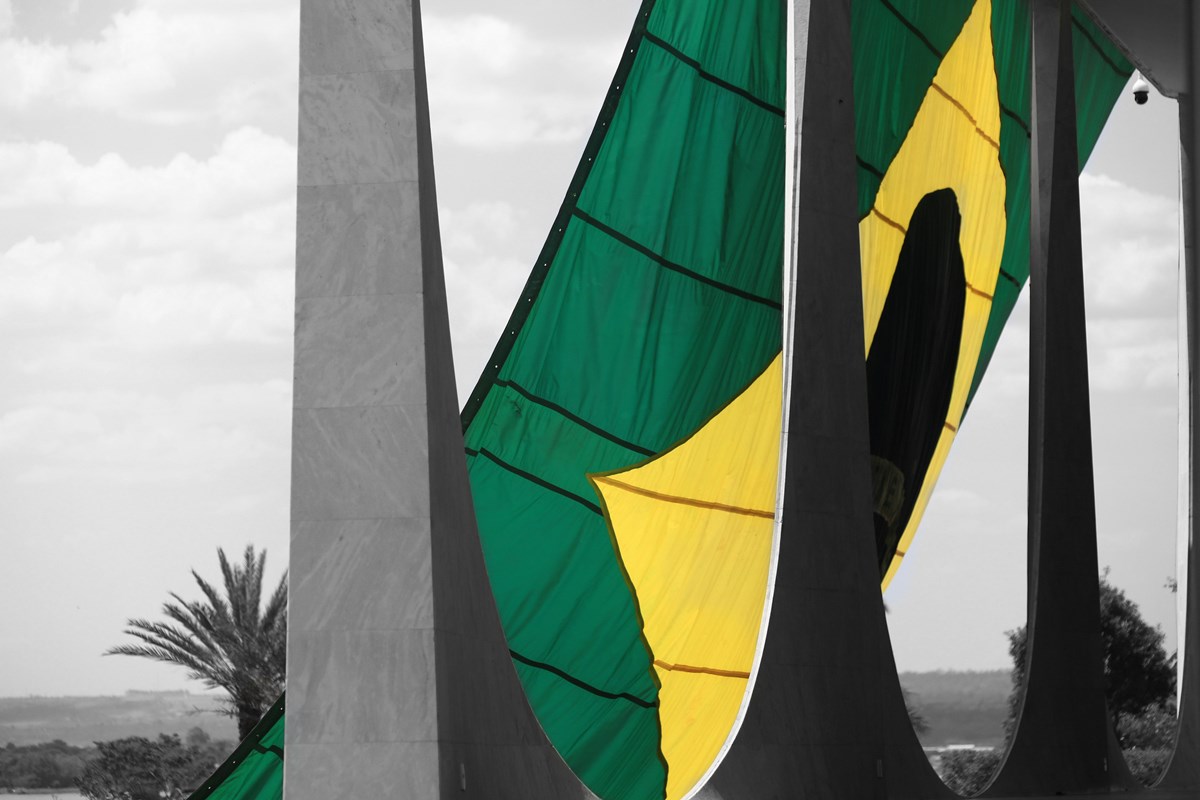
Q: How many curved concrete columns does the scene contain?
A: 4